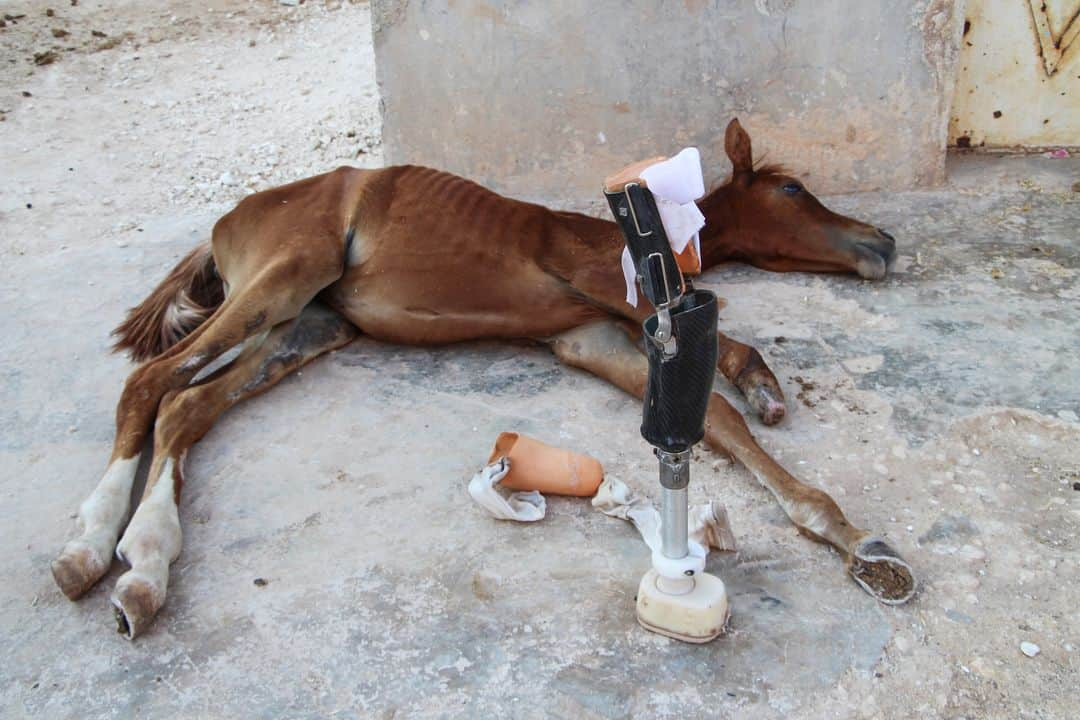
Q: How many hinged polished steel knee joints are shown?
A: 1